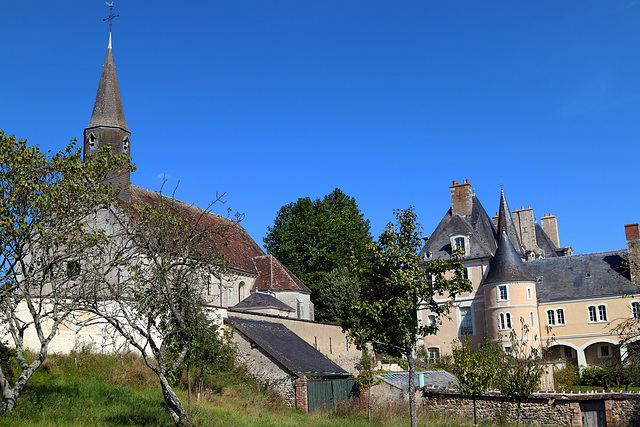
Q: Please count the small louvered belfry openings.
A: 2